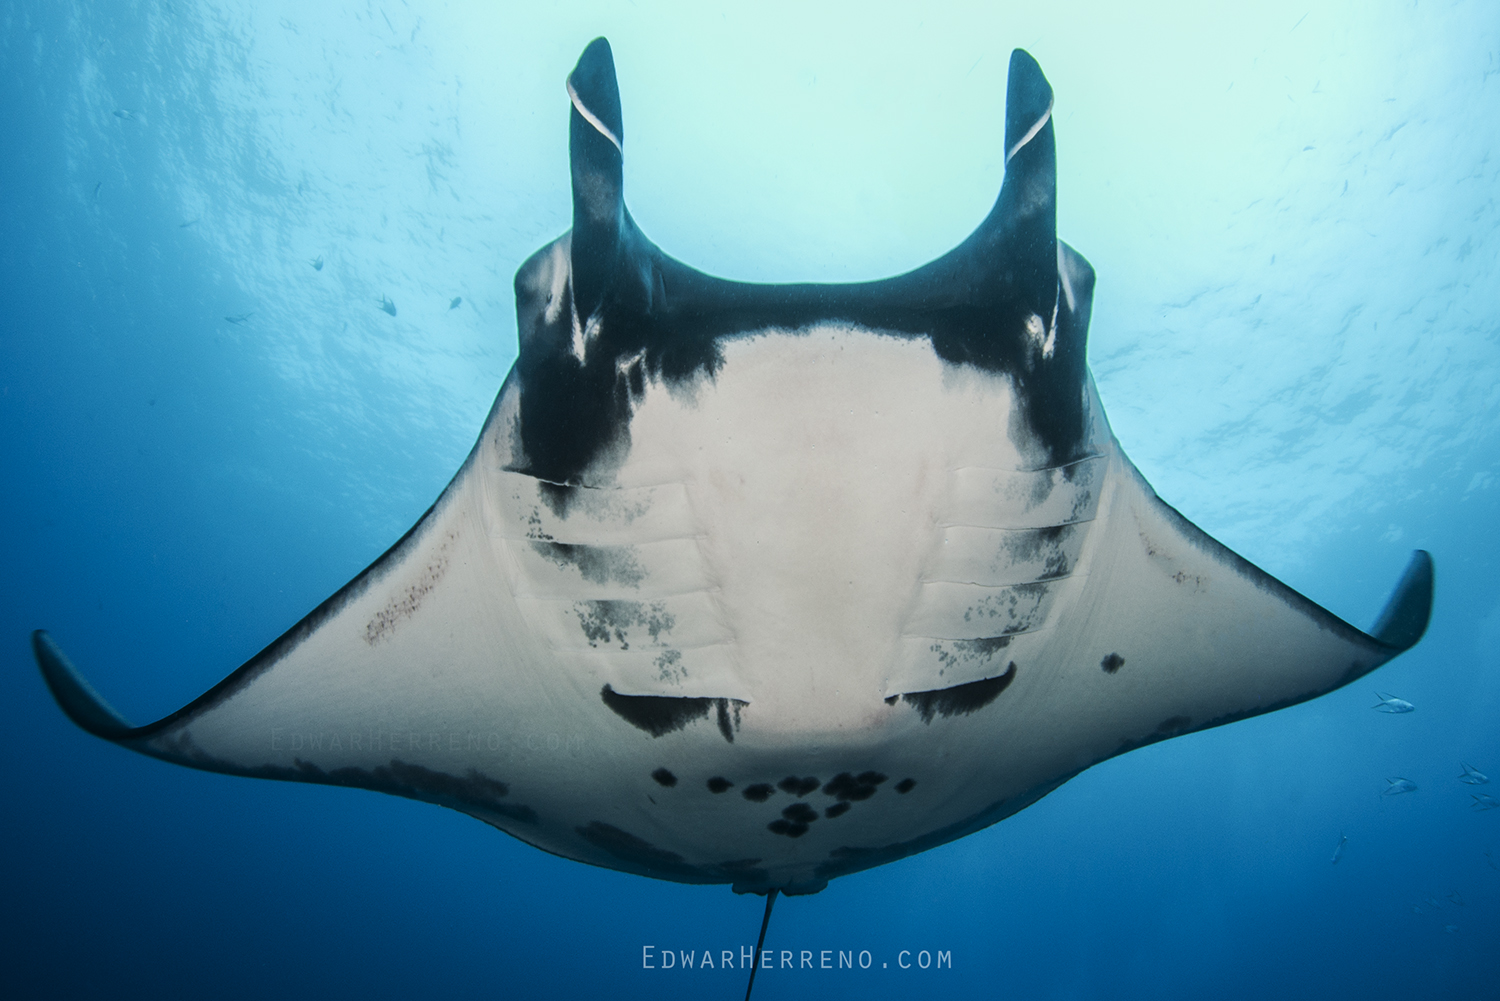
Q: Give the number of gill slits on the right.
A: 5